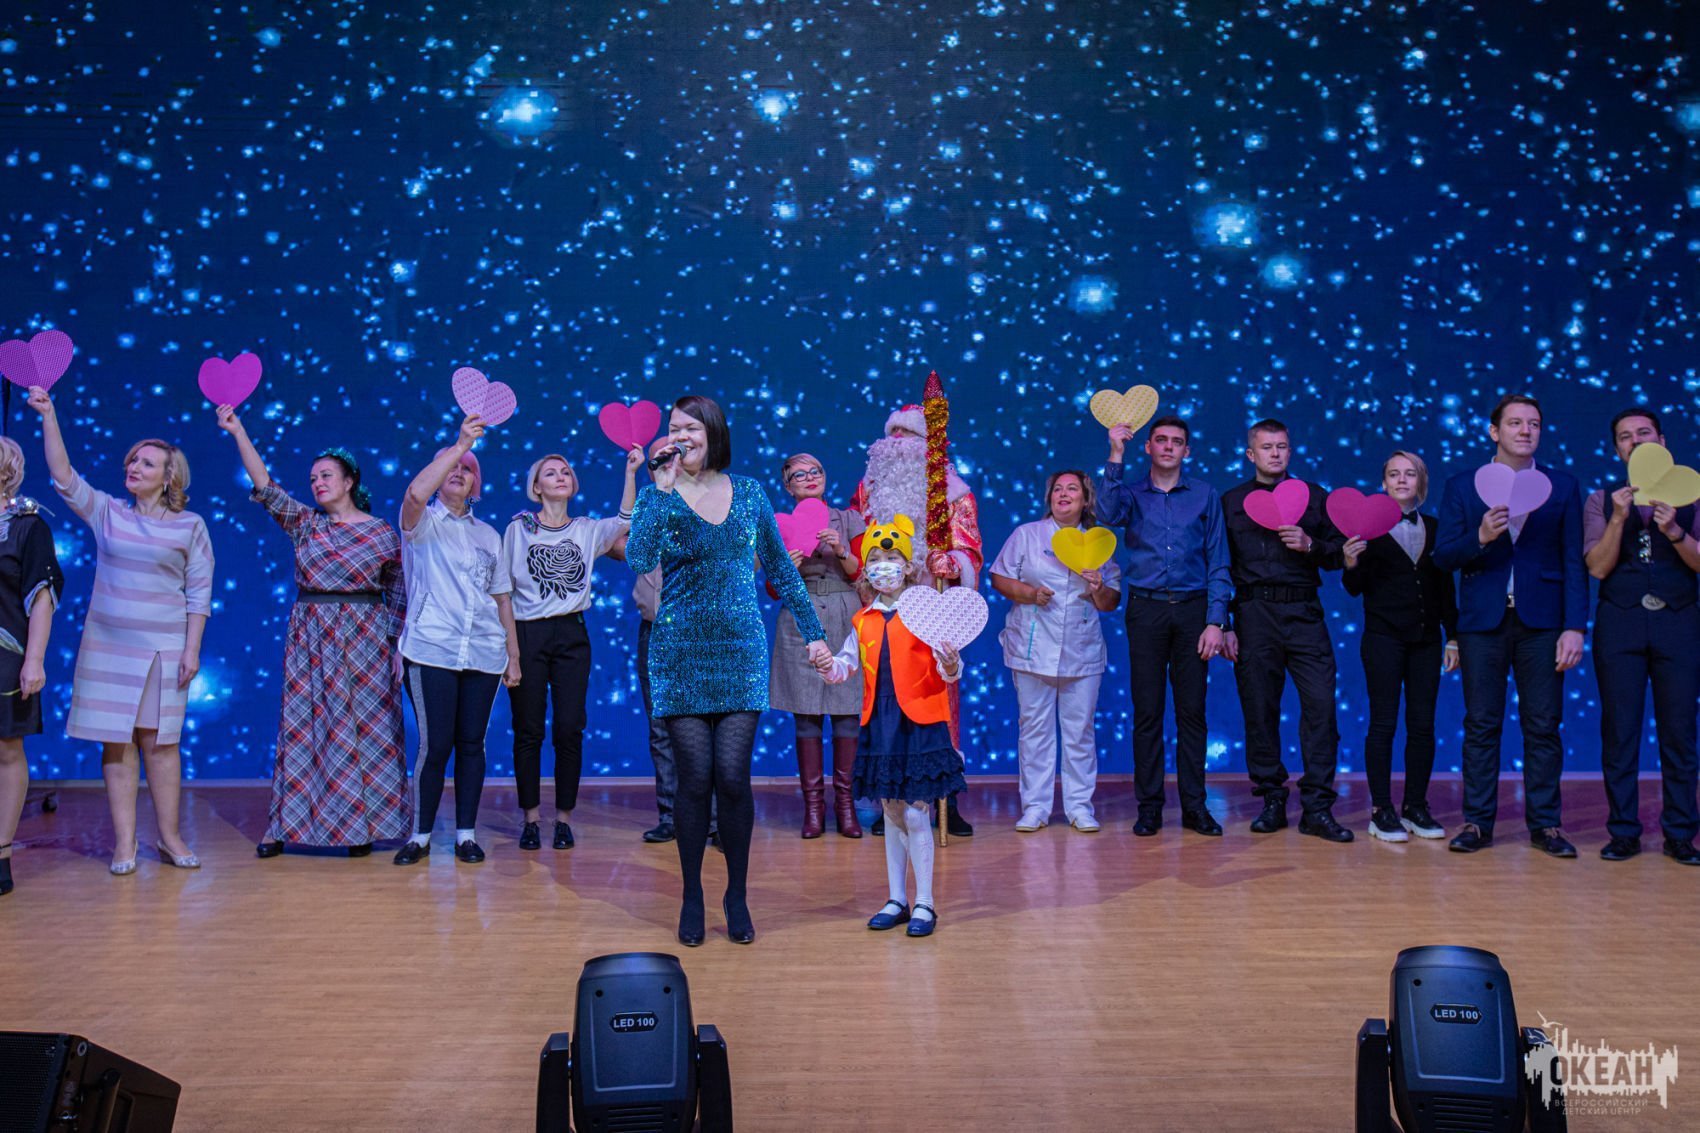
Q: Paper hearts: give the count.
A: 12